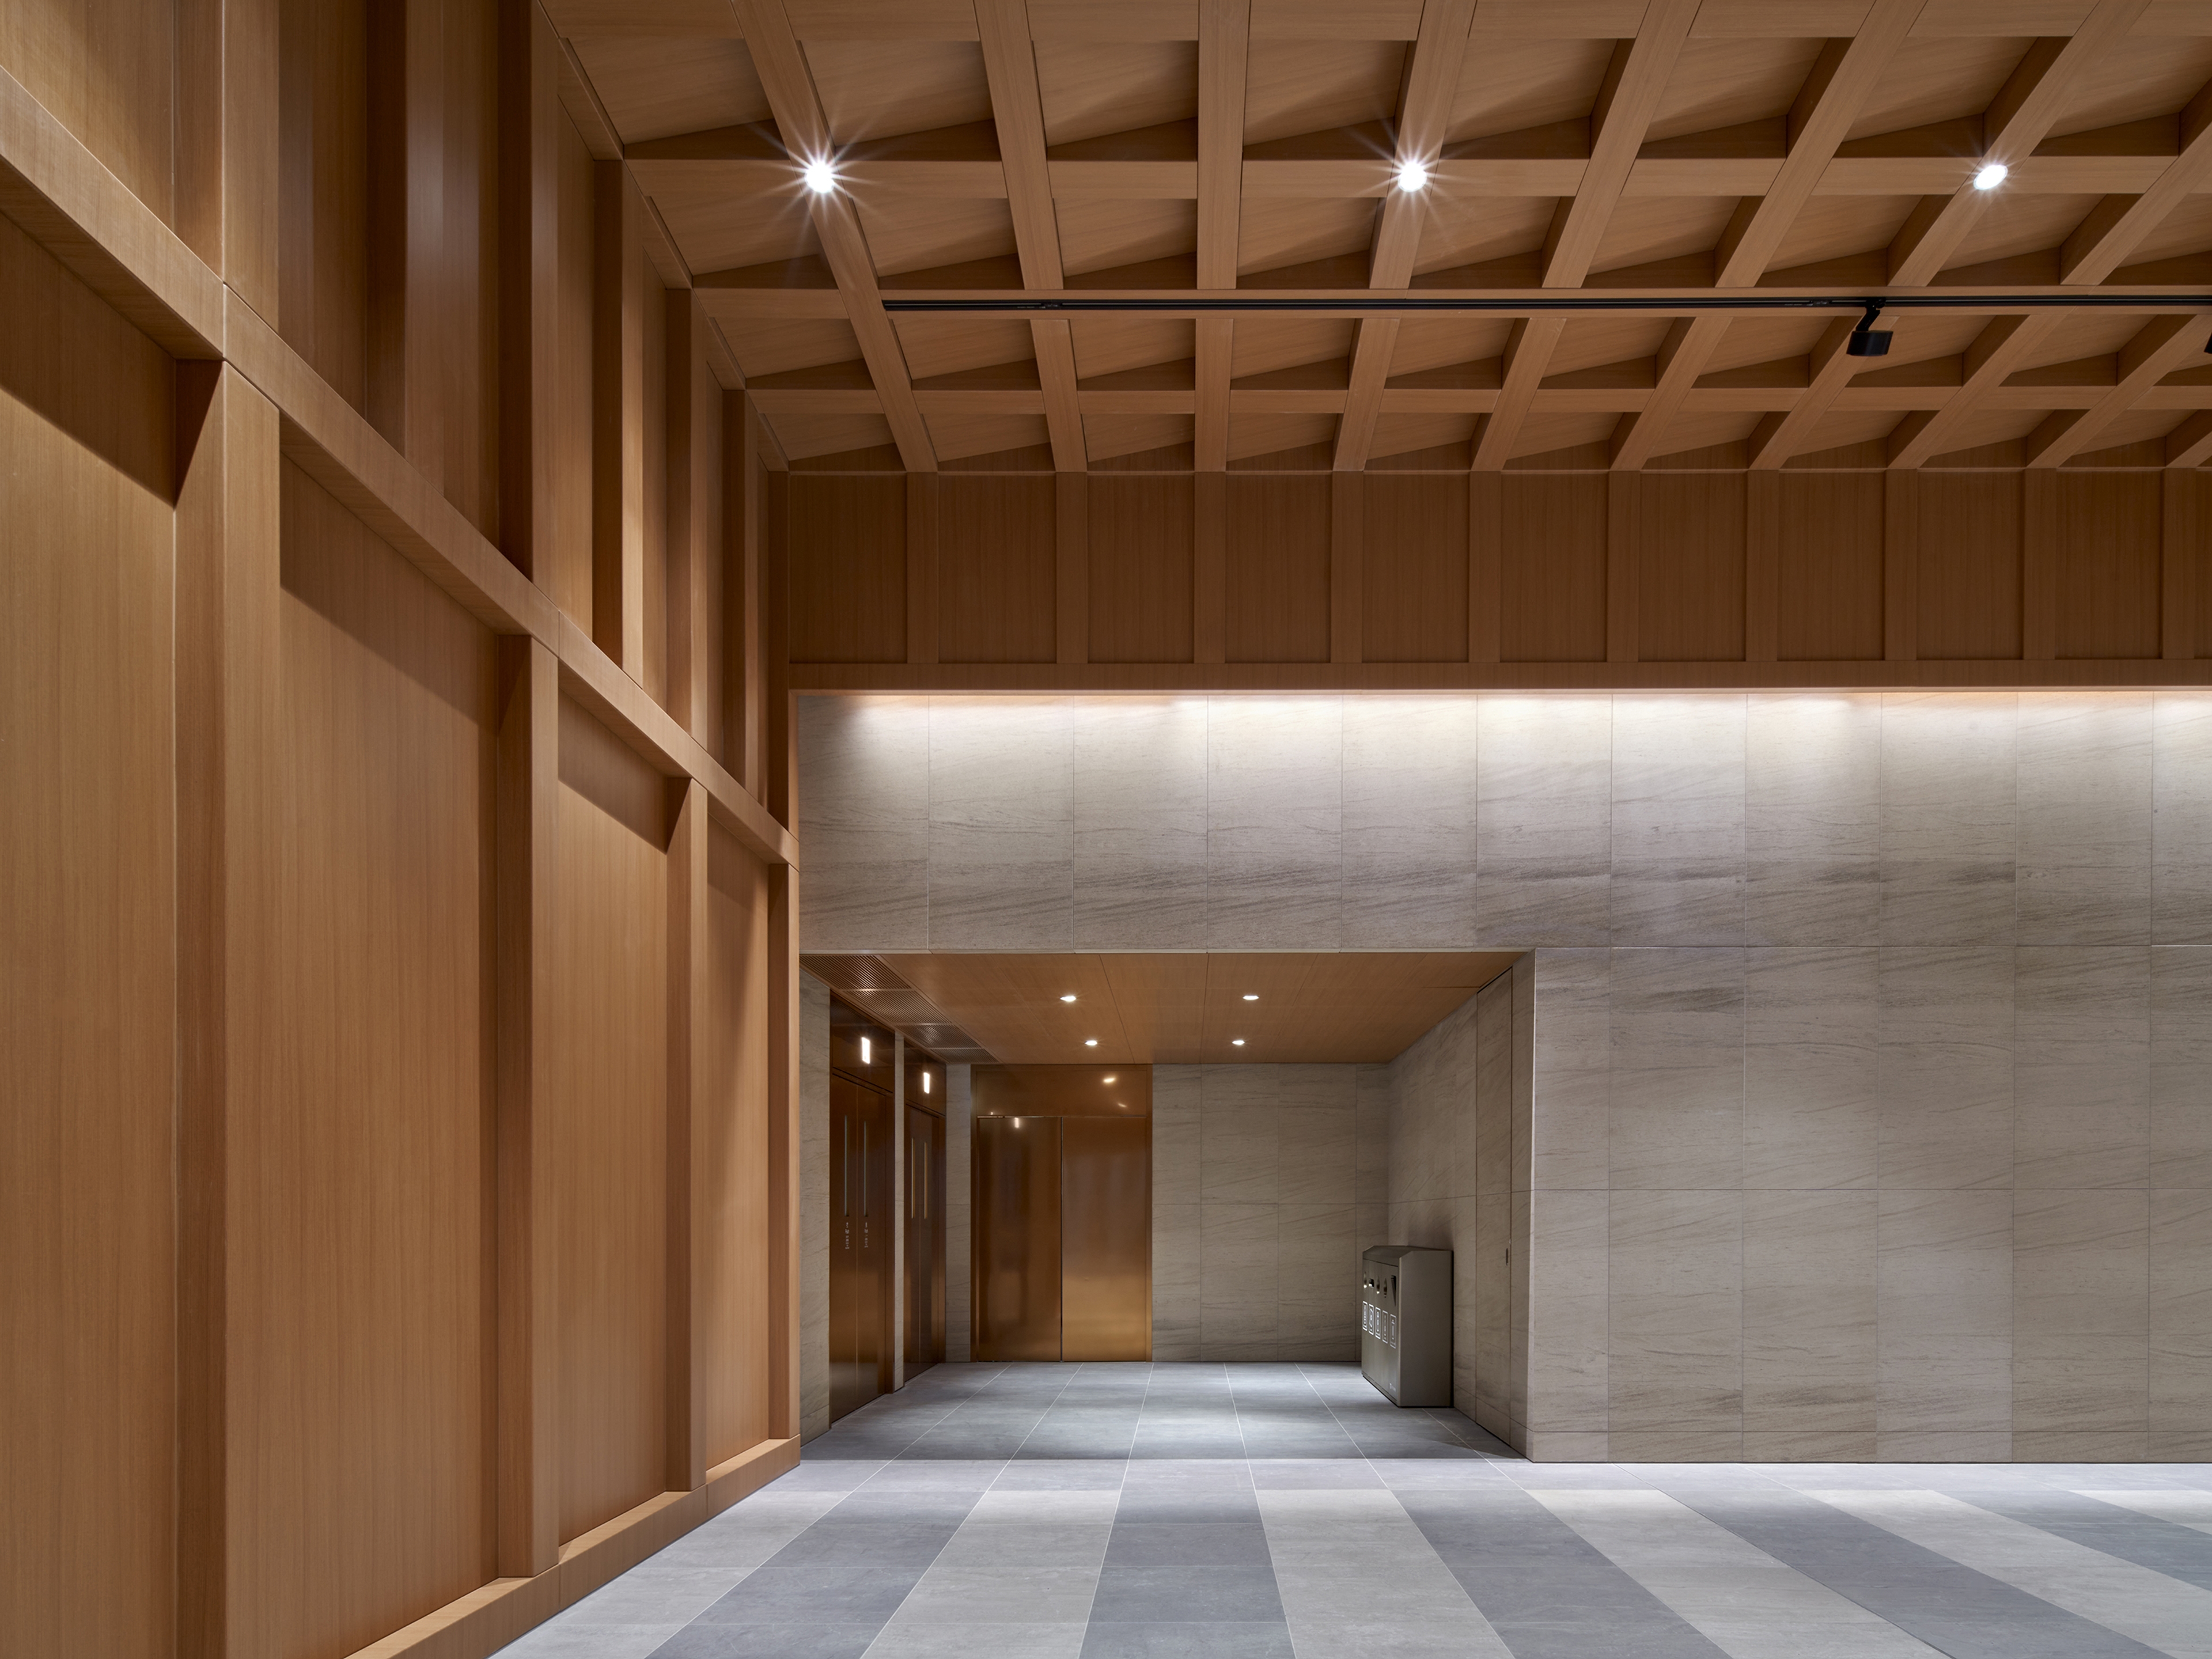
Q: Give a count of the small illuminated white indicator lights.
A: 2